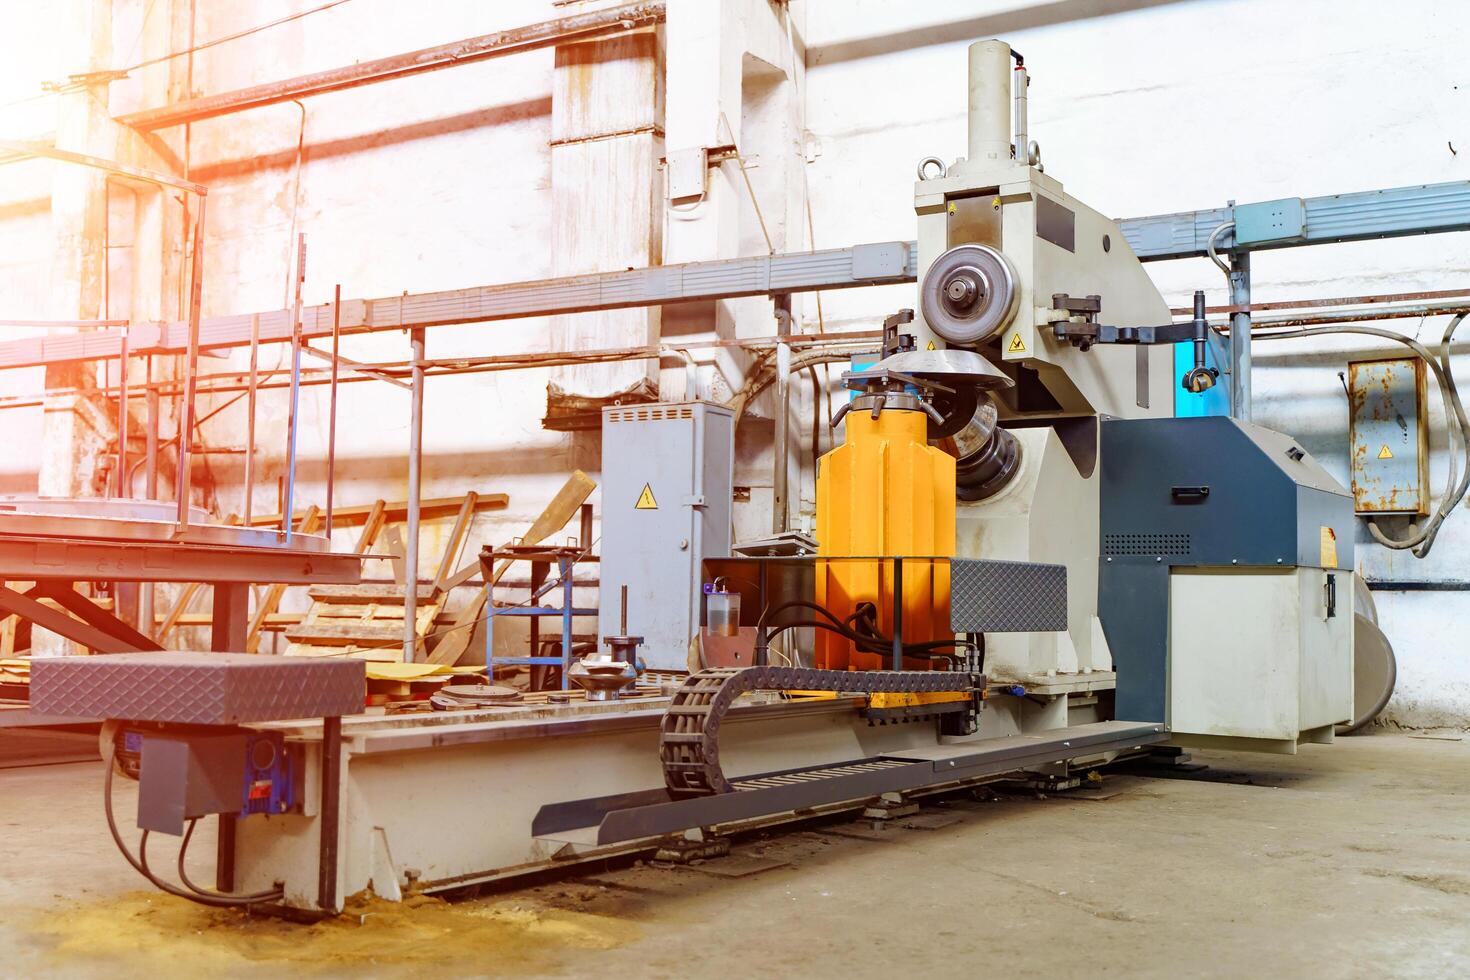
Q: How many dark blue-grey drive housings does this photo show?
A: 1